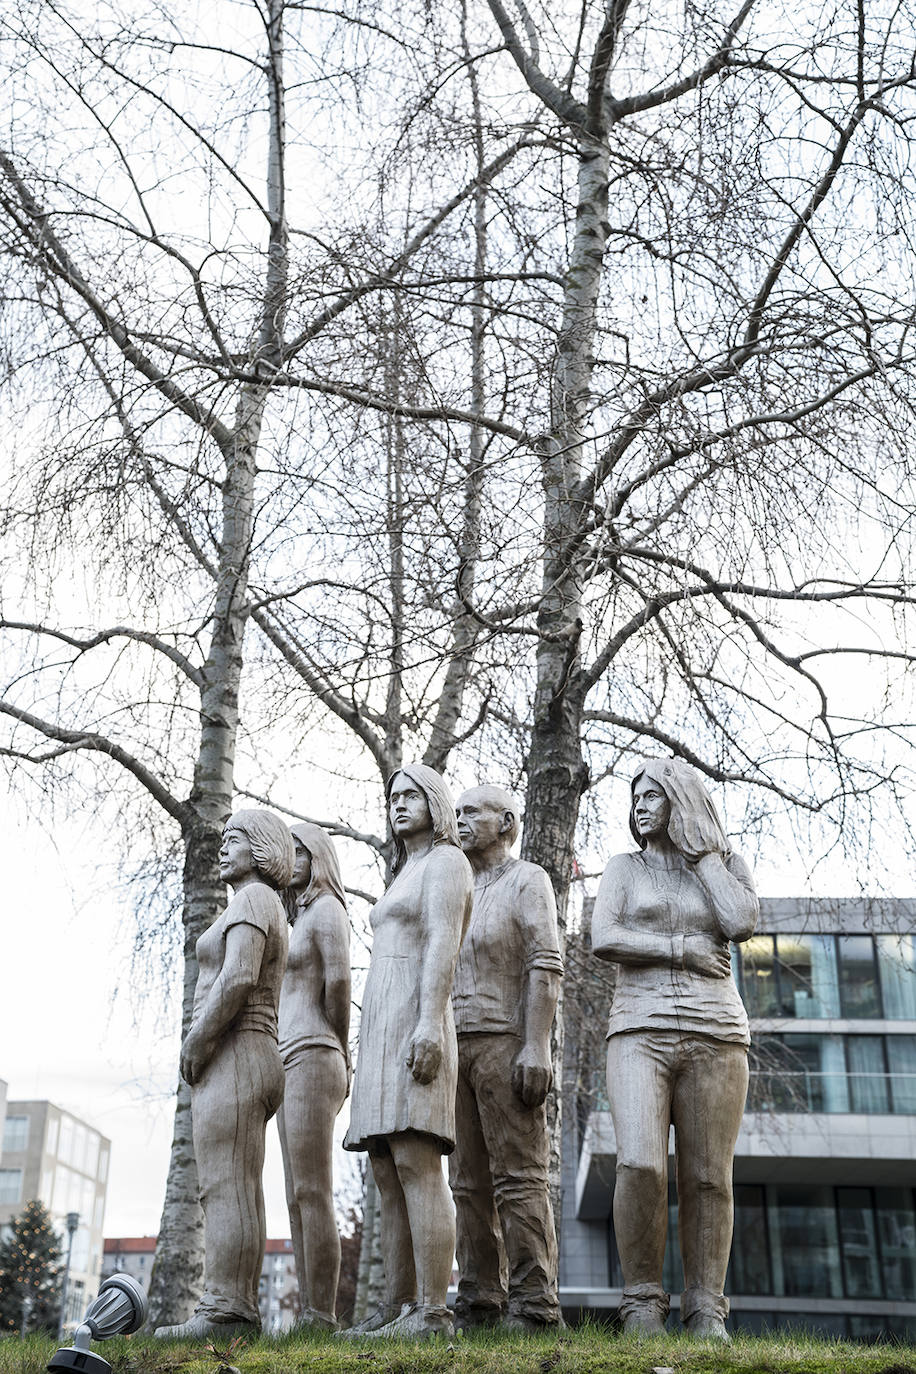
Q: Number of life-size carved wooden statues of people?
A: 5